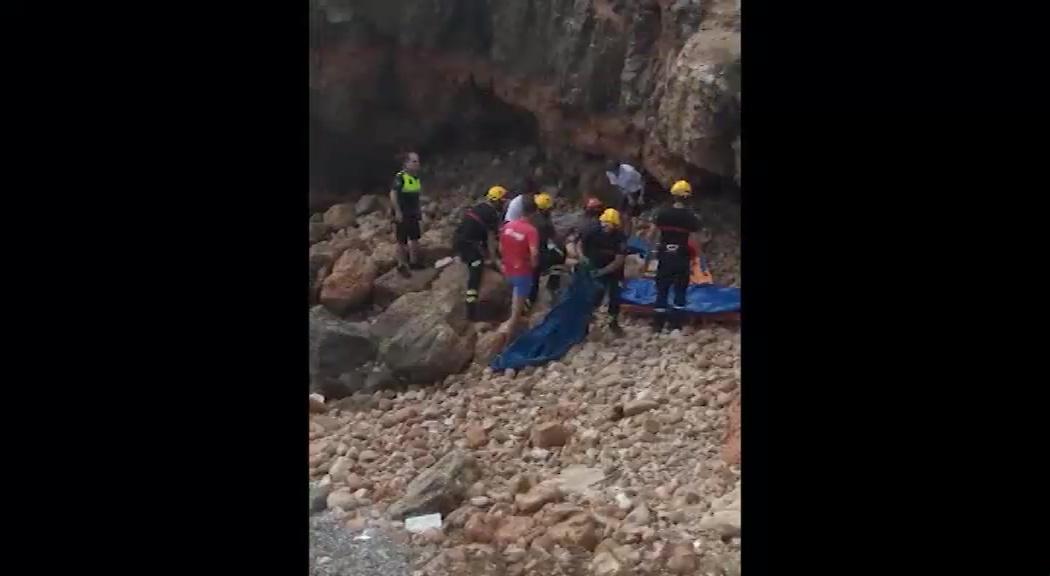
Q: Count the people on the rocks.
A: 9